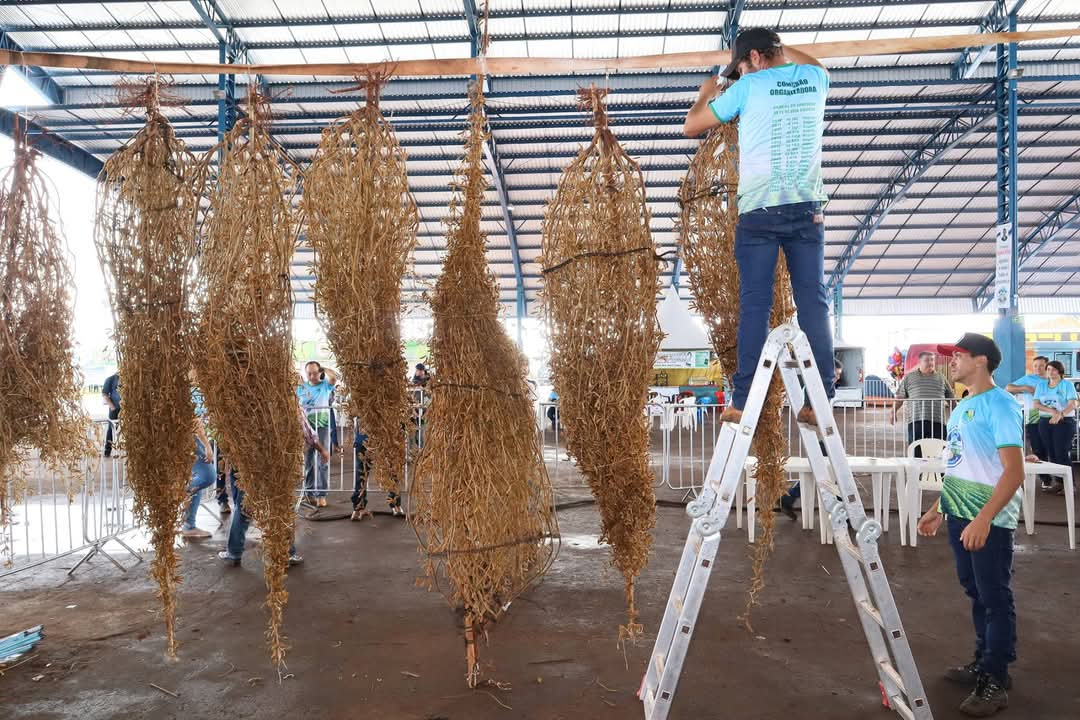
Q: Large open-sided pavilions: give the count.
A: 1